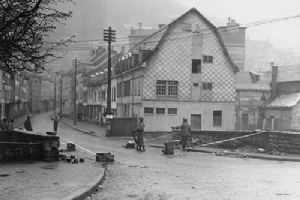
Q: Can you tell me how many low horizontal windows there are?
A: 3